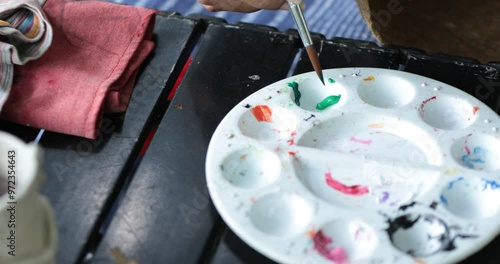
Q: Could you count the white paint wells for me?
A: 10